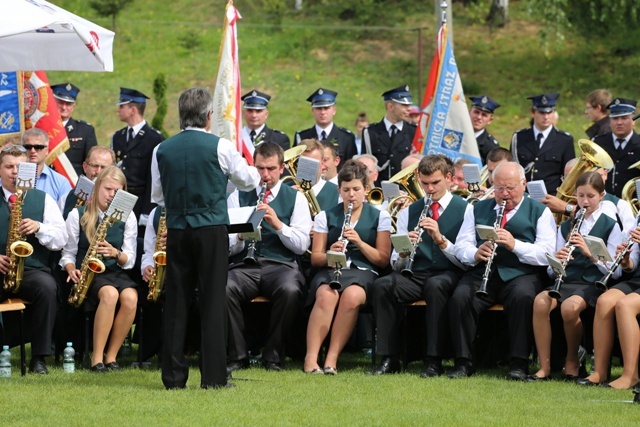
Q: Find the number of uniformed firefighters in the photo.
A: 8